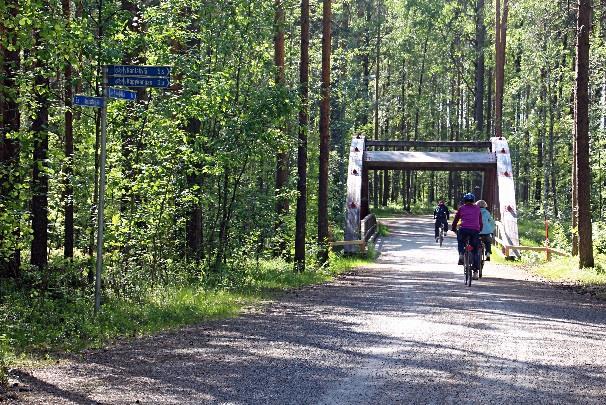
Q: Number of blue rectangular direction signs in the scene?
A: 4